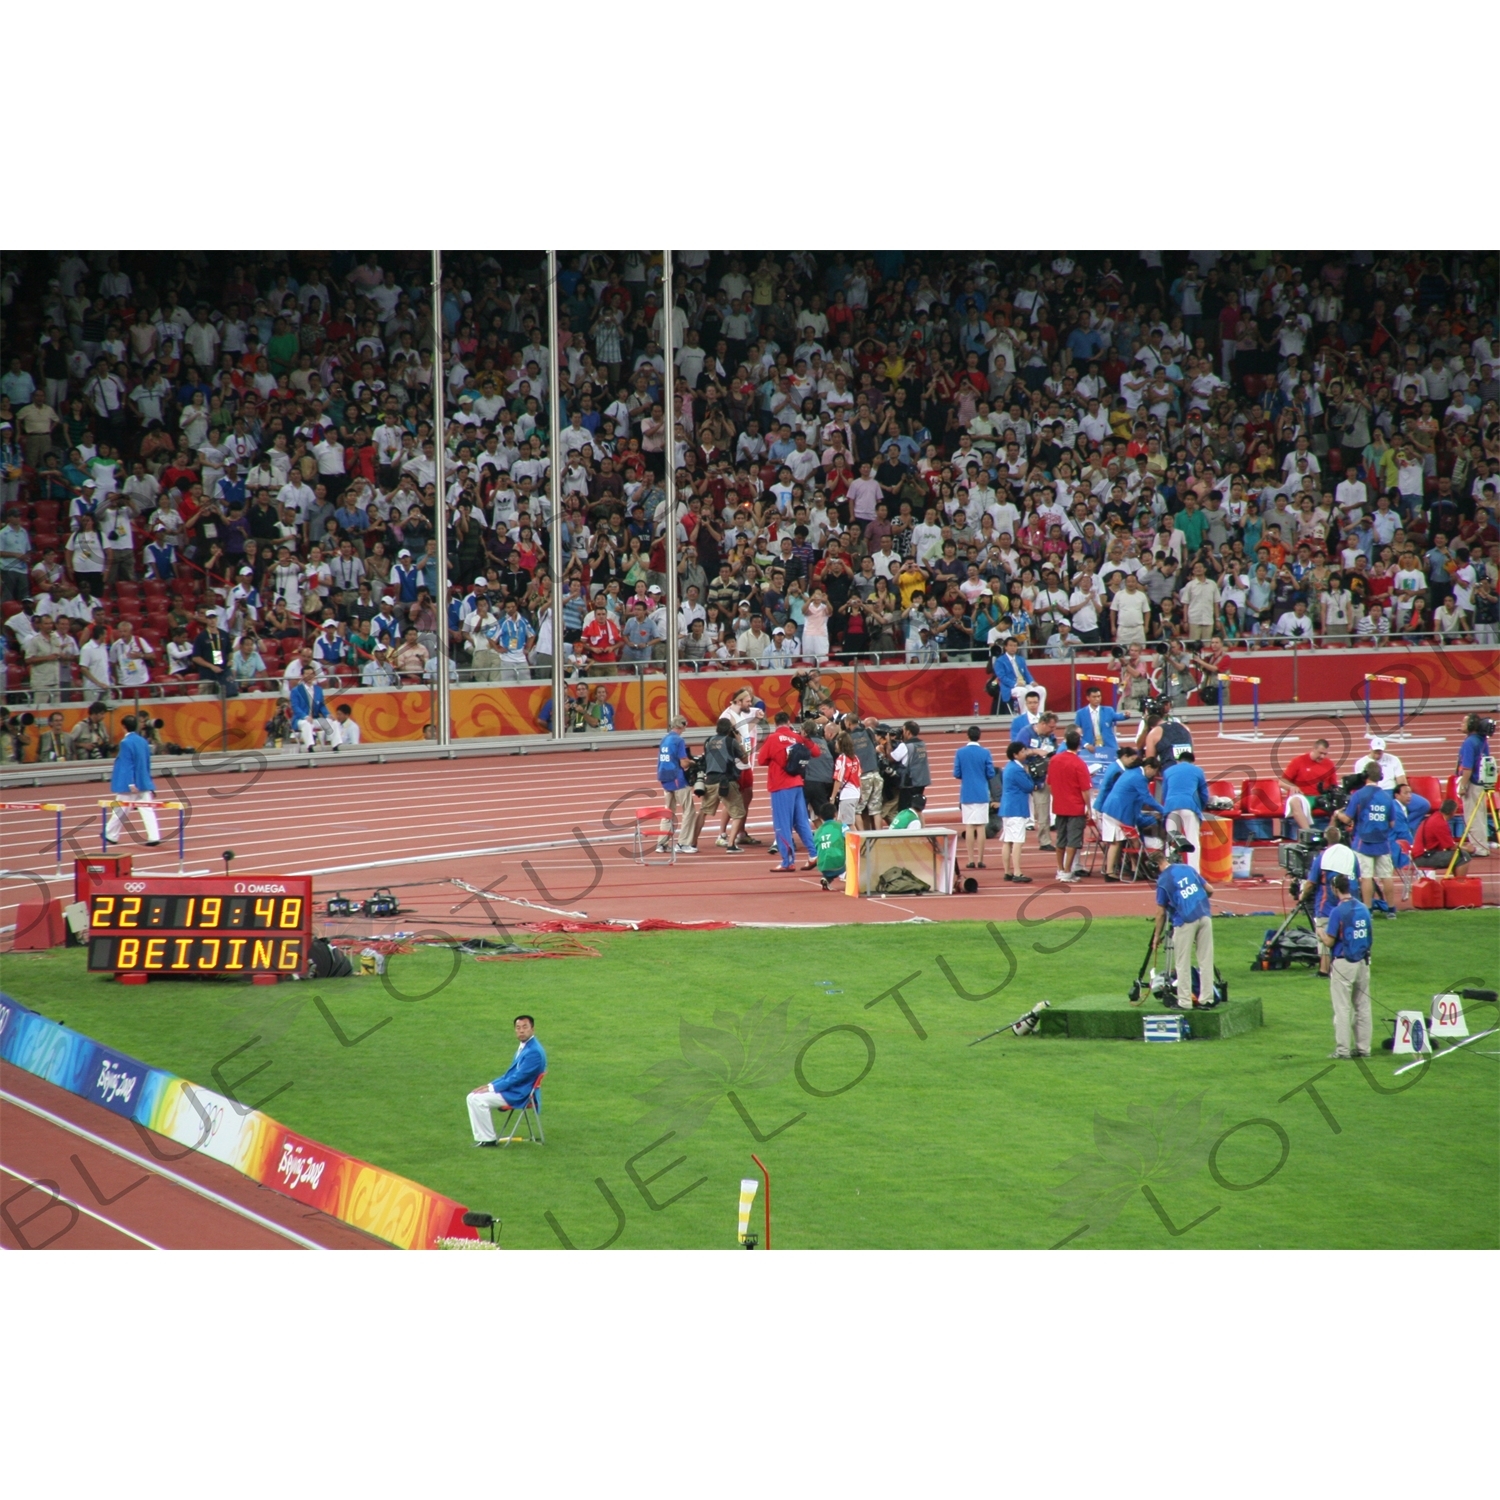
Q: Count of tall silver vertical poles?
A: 3